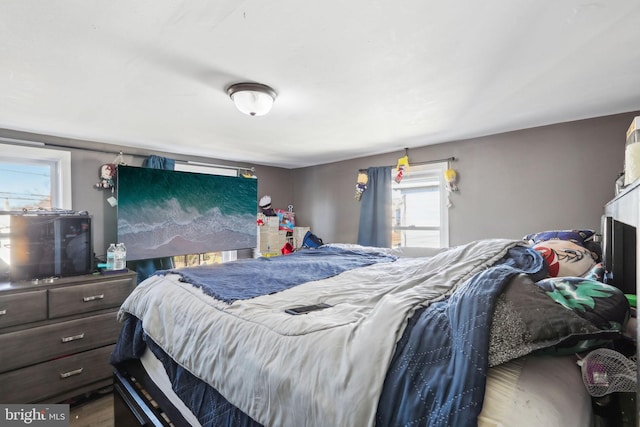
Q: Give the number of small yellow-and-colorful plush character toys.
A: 3